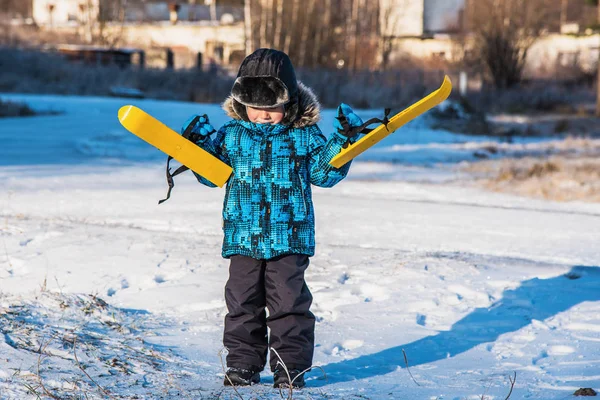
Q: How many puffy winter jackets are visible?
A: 1